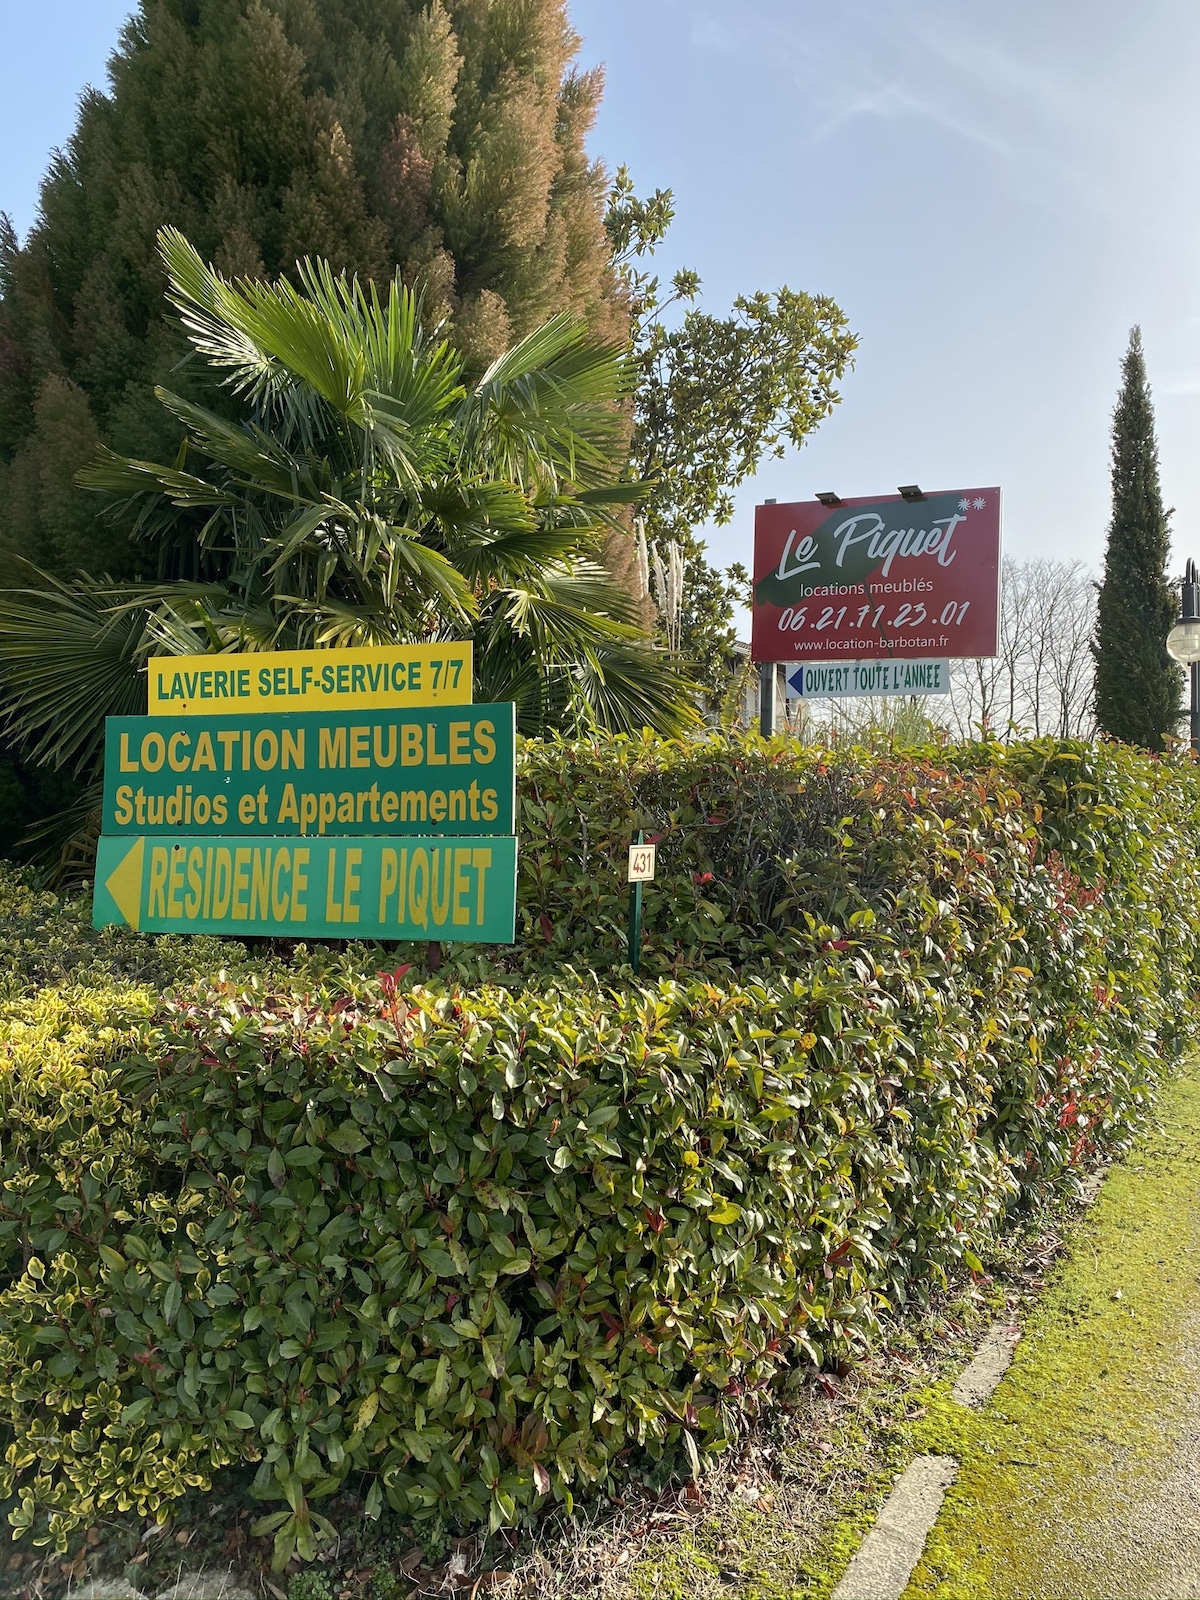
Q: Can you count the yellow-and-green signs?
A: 3